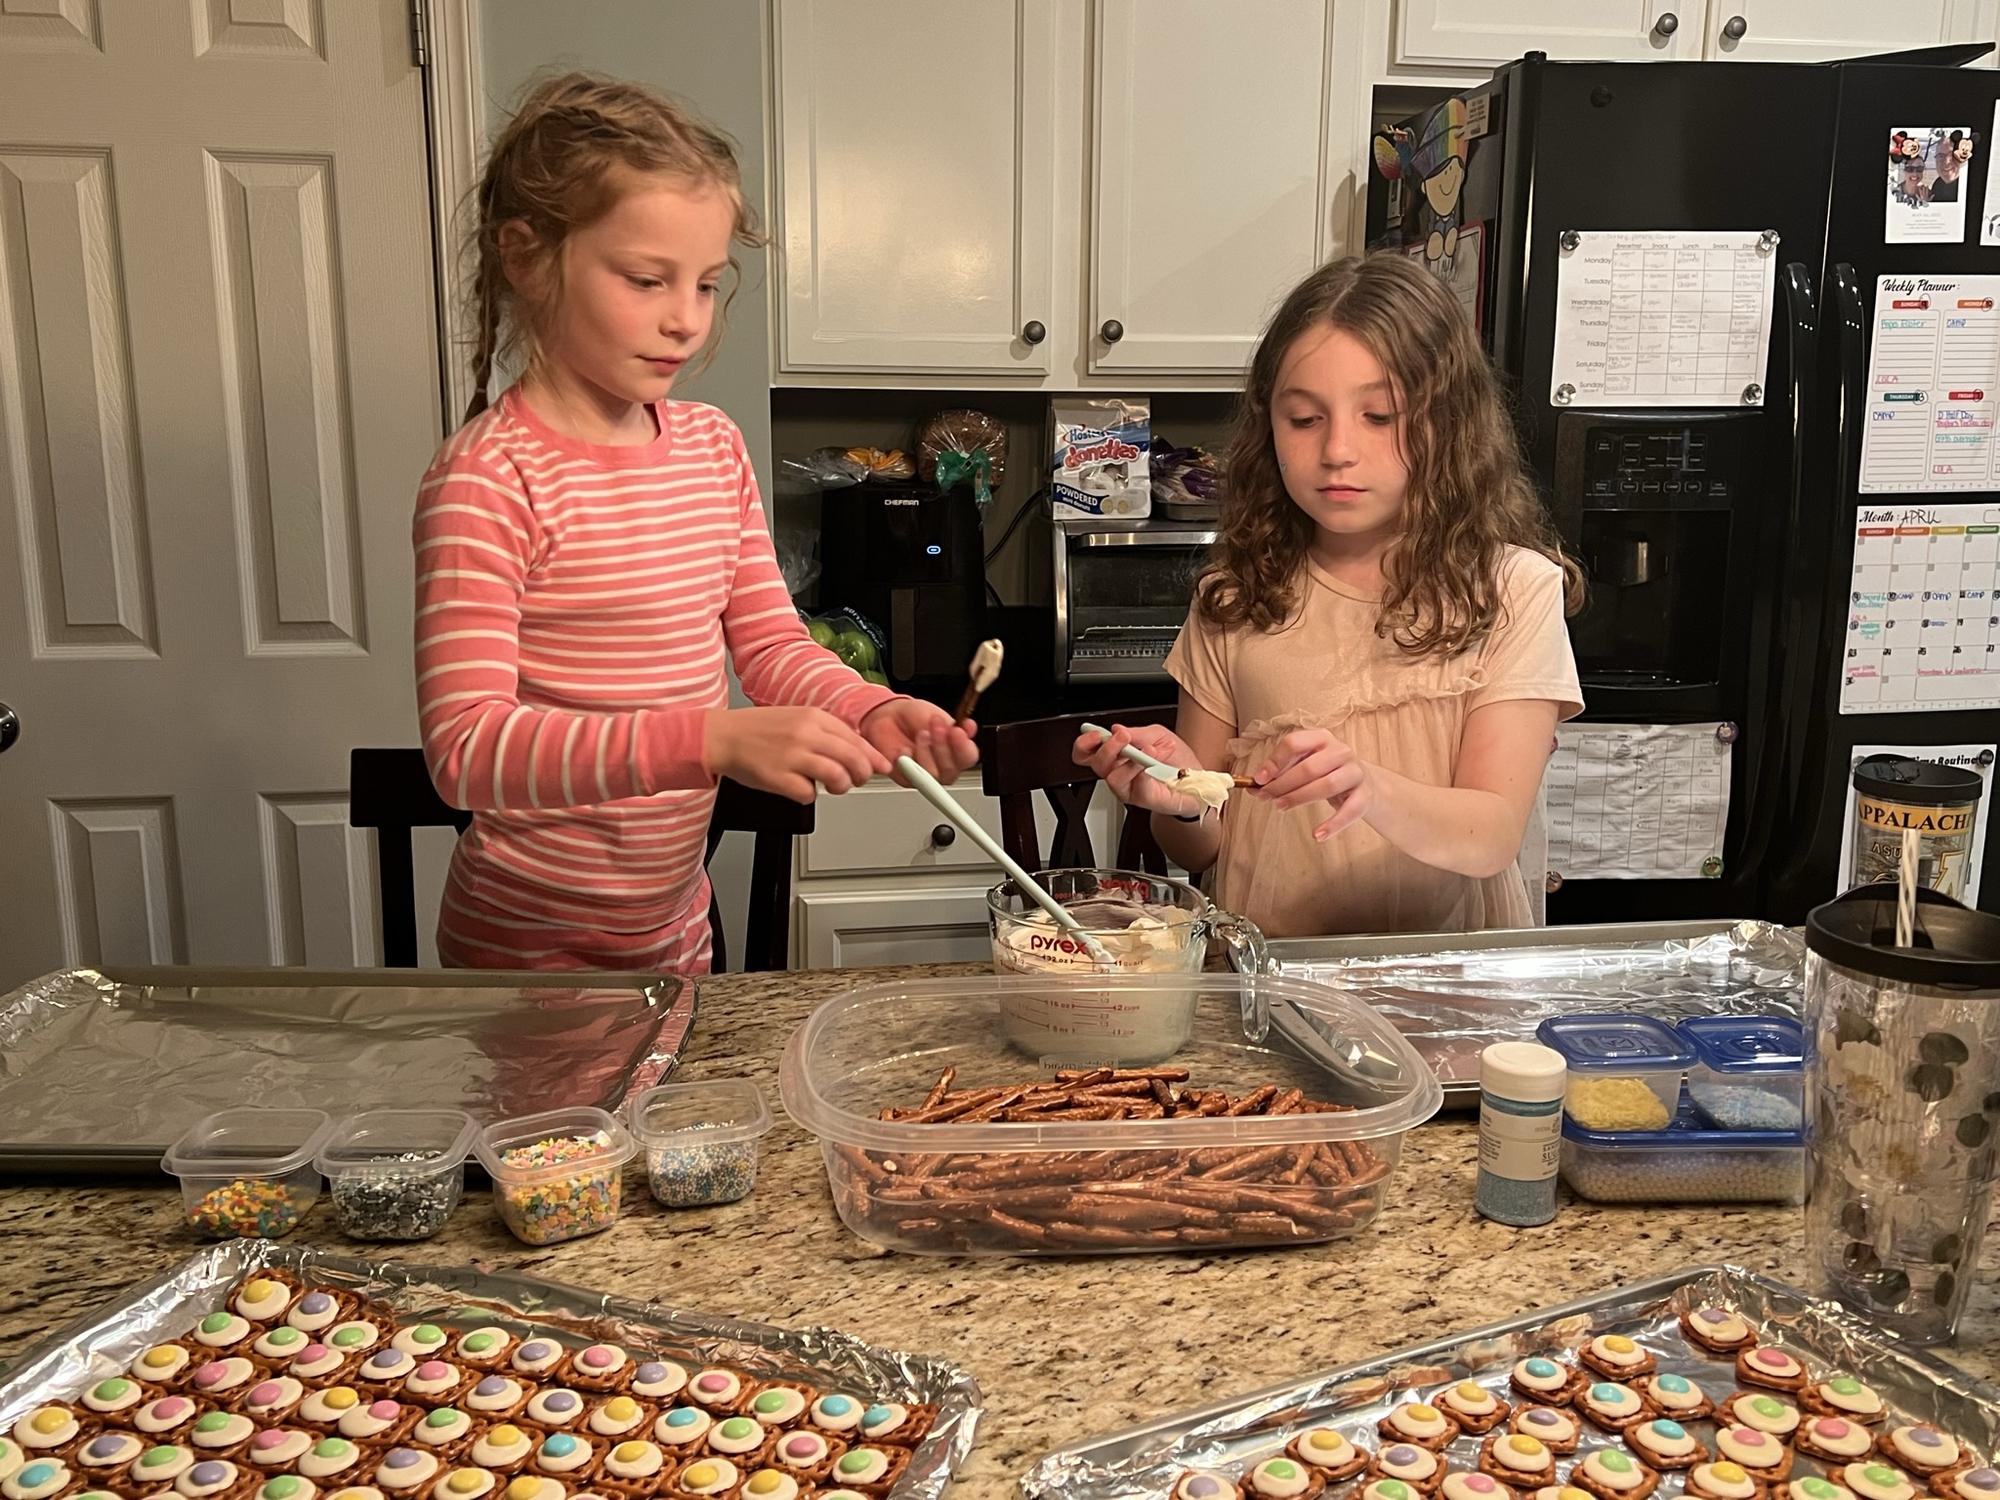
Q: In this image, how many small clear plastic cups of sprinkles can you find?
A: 4